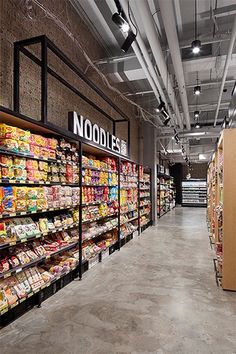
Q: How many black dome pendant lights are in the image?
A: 4